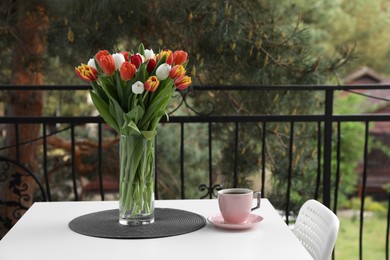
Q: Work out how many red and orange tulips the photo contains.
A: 12